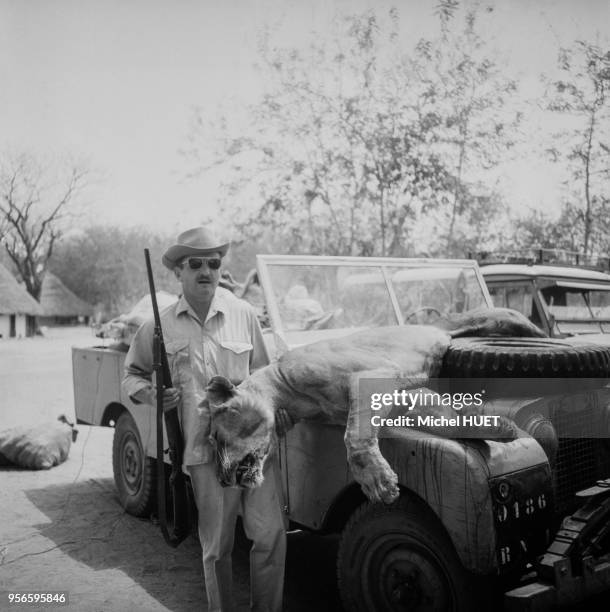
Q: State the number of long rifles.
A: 1